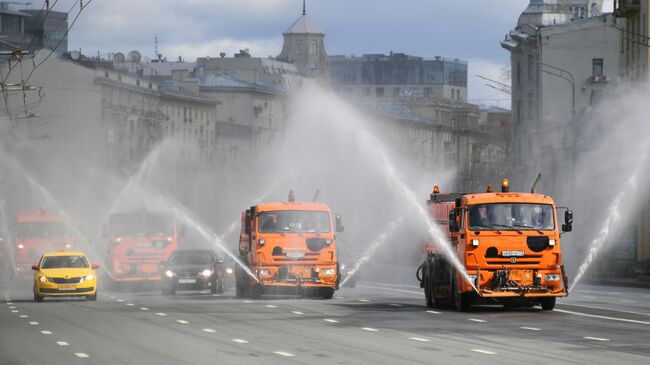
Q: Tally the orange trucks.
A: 4